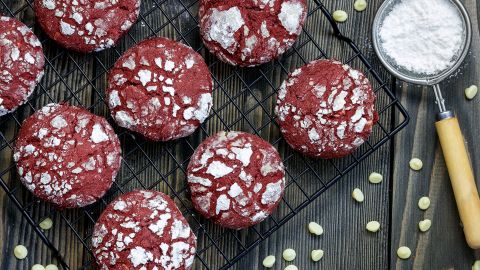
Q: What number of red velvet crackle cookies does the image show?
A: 8